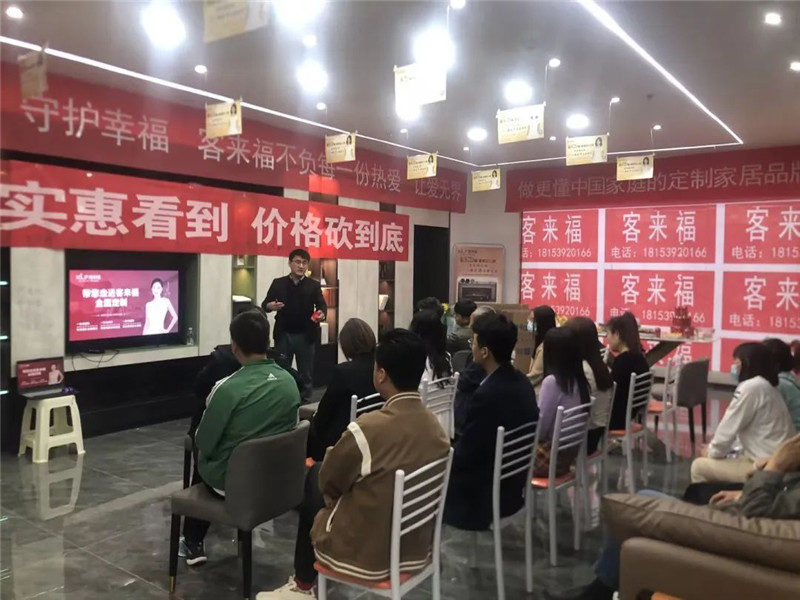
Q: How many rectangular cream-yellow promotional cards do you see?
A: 10